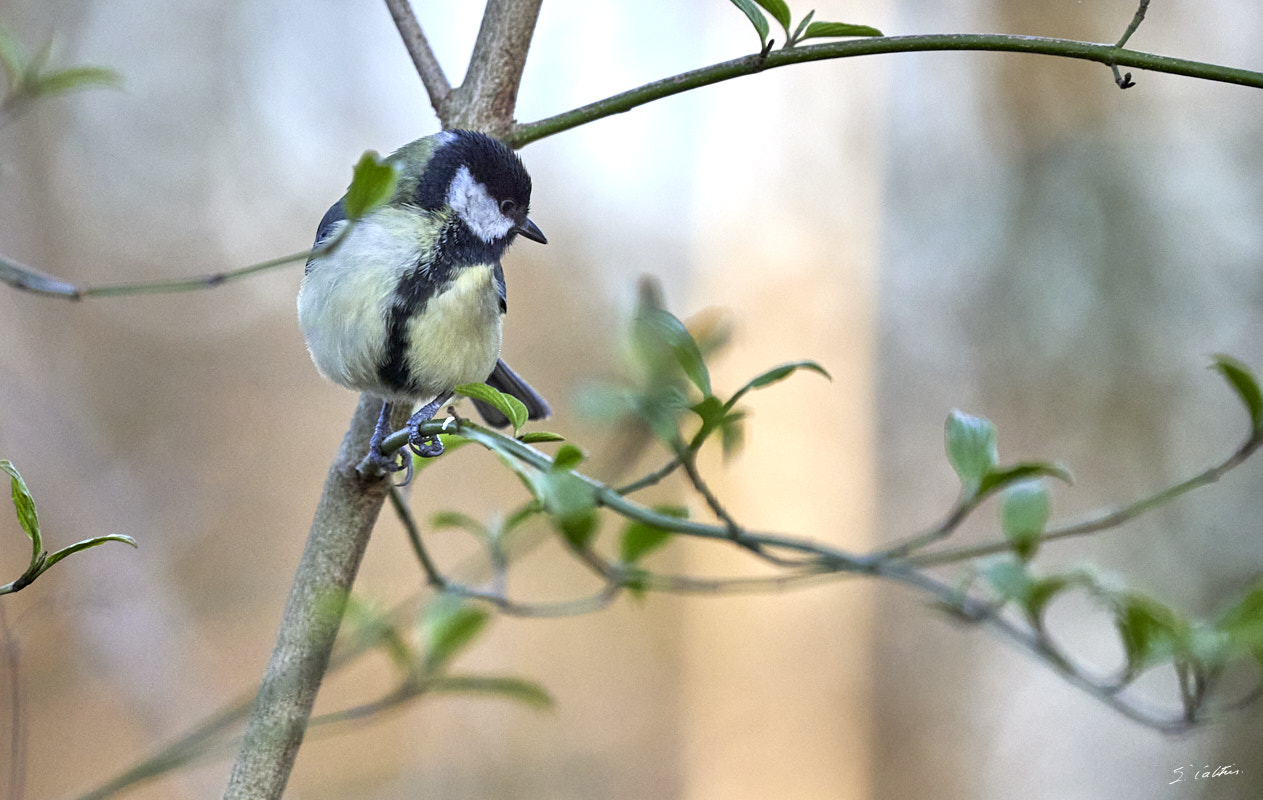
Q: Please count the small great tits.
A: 1